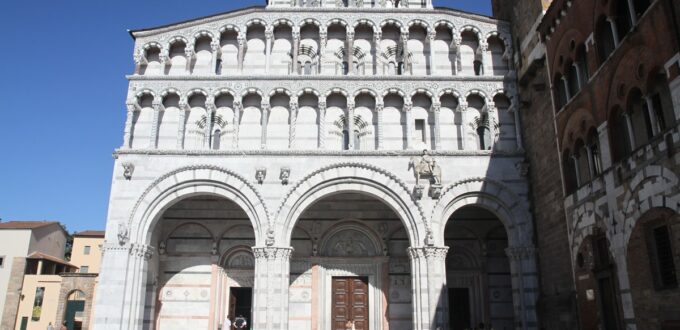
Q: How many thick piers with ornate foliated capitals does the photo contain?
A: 4